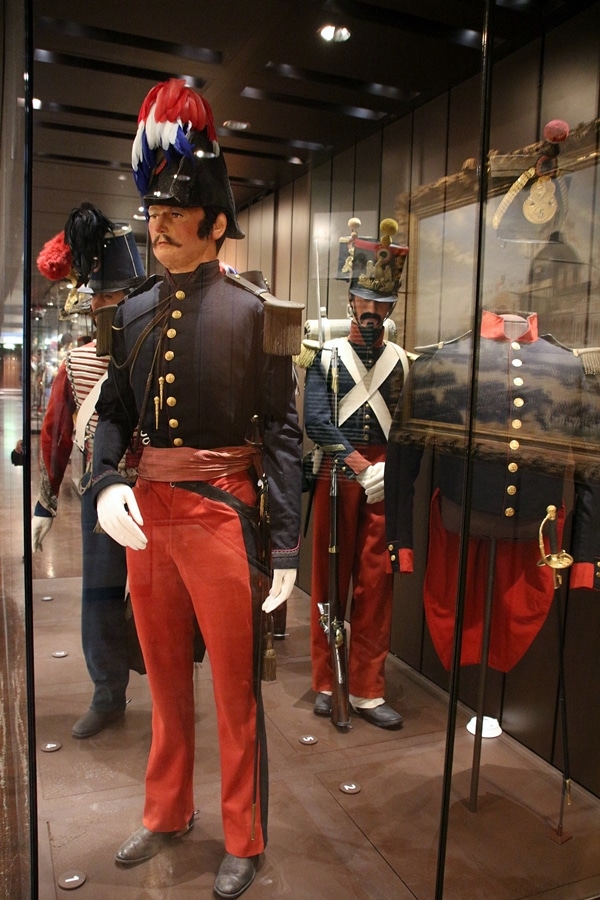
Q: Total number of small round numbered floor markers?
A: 6